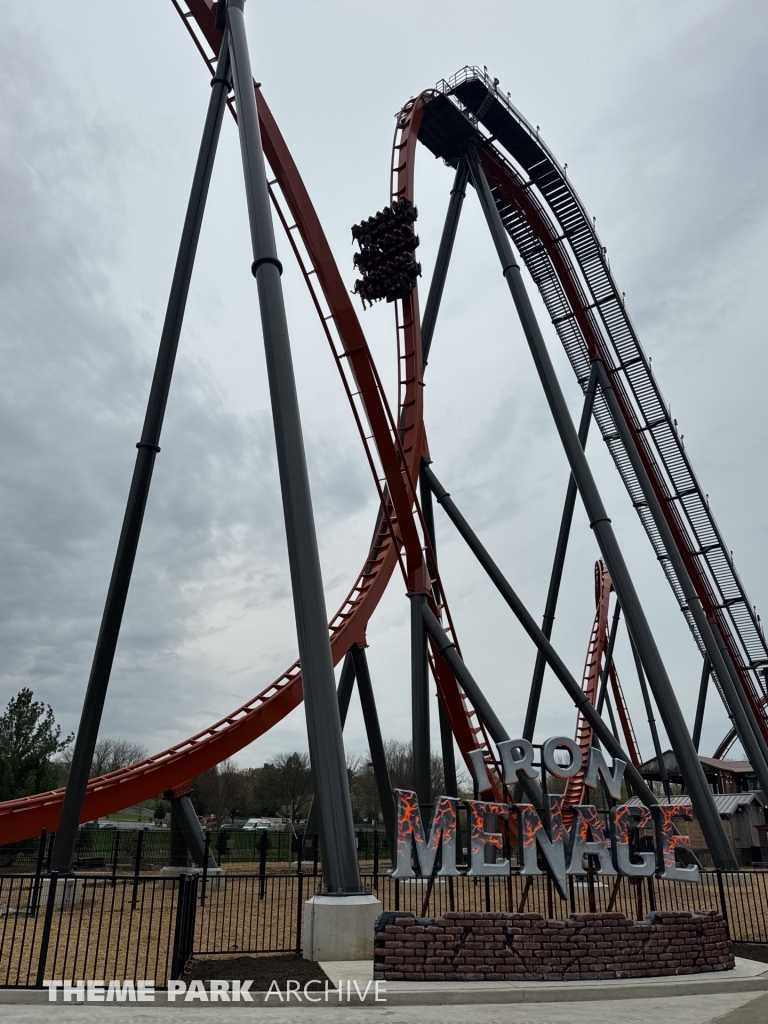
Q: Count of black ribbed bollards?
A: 0